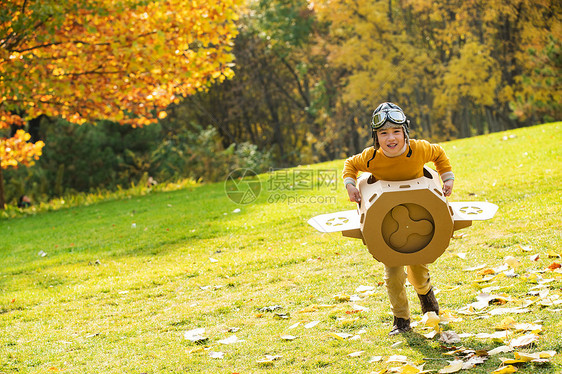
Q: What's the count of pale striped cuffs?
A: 2